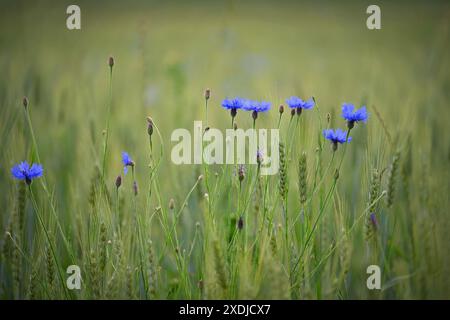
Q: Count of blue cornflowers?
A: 7